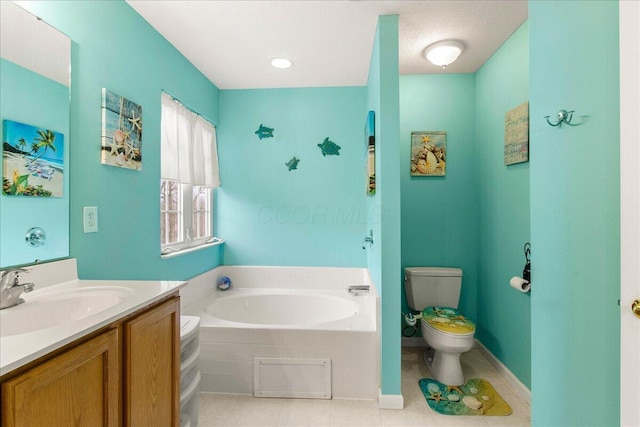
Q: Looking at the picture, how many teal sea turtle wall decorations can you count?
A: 3